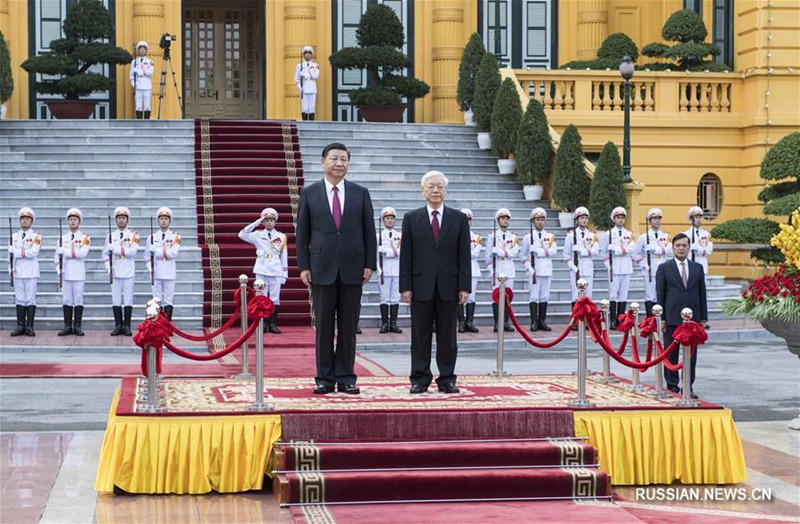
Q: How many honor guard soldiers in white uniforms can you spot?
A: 15